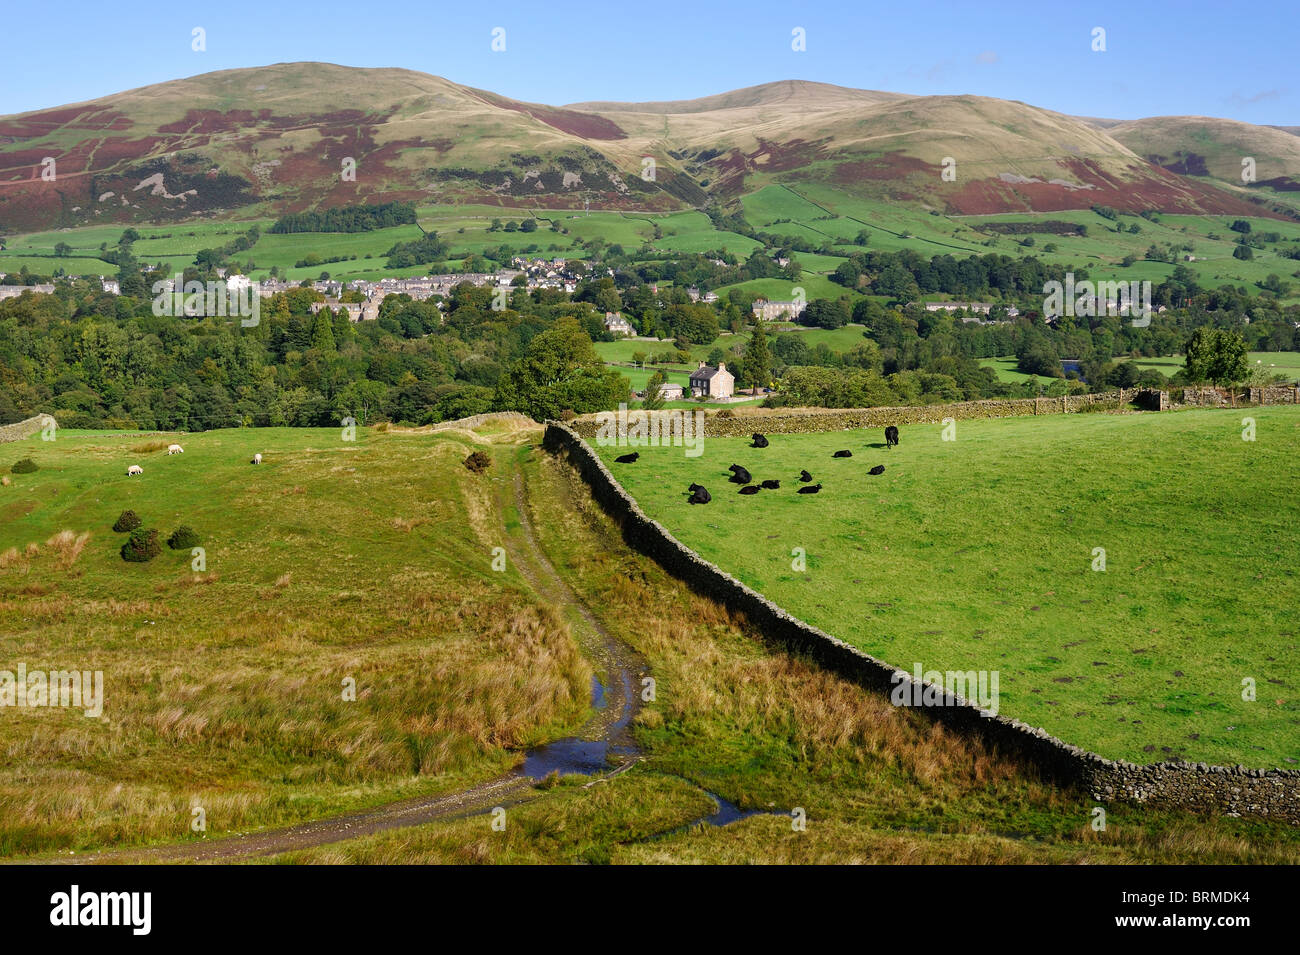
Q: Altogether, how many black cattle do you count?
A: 11